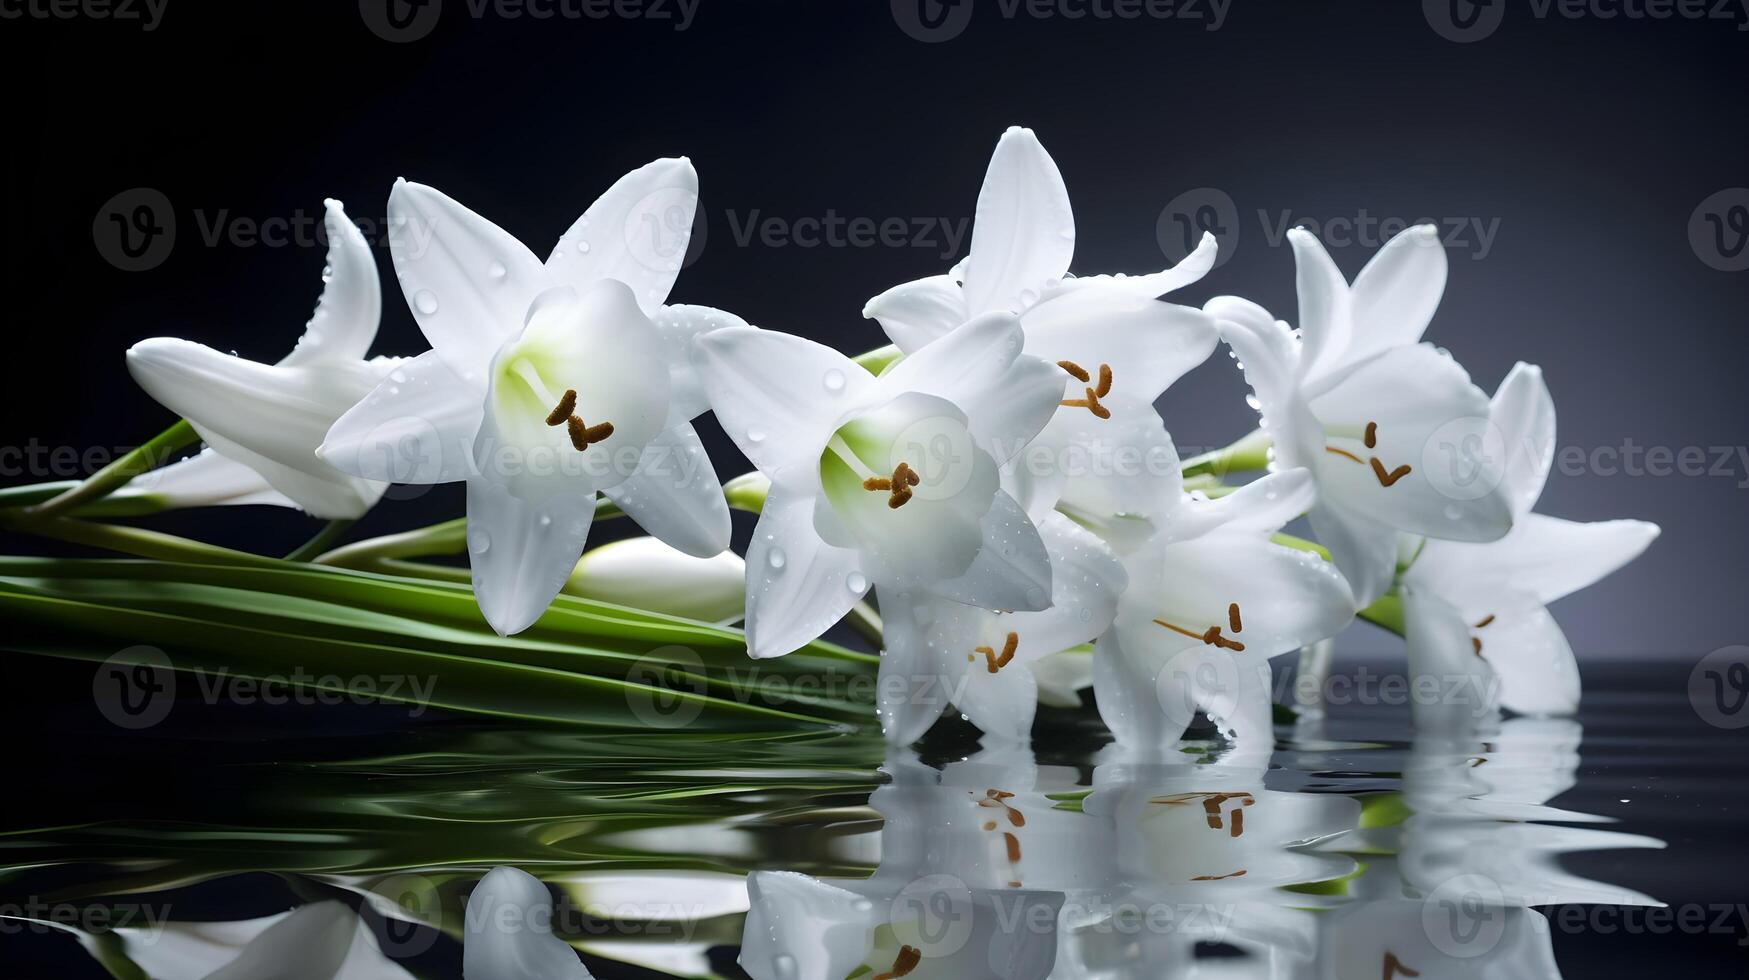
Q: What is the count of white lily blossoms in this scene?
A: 8